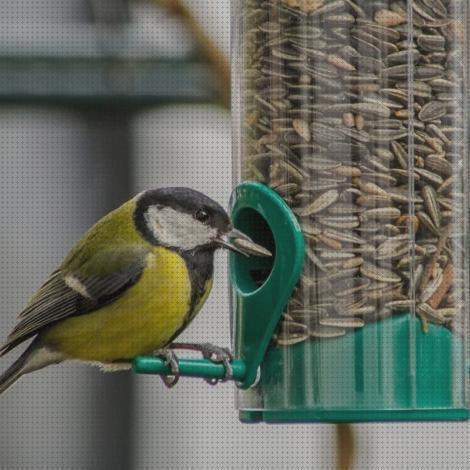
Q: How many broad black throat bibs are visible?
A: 1